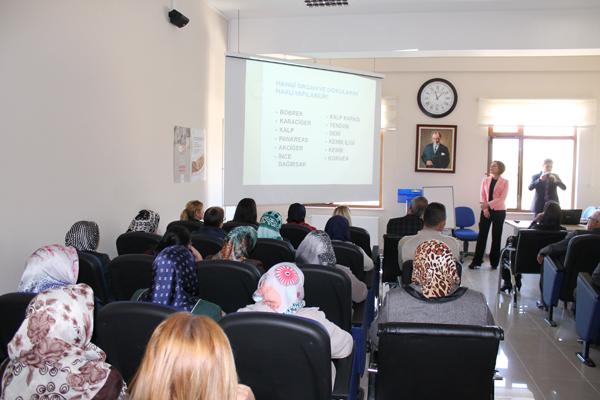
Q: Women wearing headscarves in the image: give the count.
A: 12